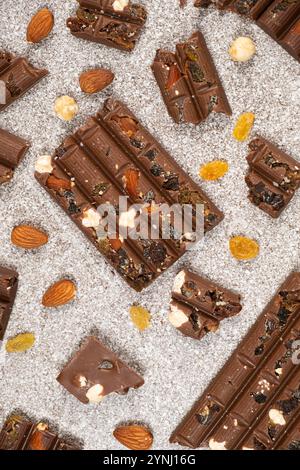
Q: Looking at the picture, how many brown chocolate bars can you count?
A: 12